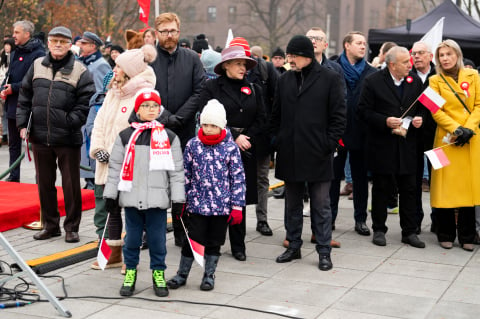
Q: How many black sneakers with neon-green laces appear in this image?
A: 2